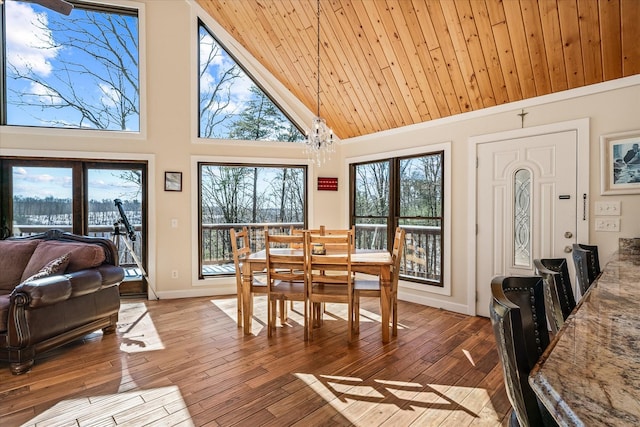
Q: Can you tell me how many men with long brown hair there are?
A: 0